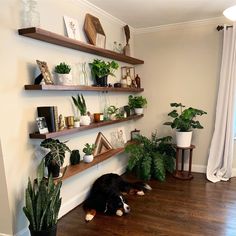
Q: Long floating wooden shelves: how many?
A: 4